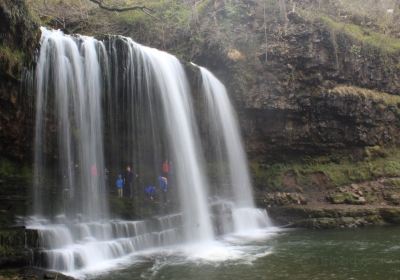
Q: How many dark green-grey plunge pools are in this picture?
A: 1